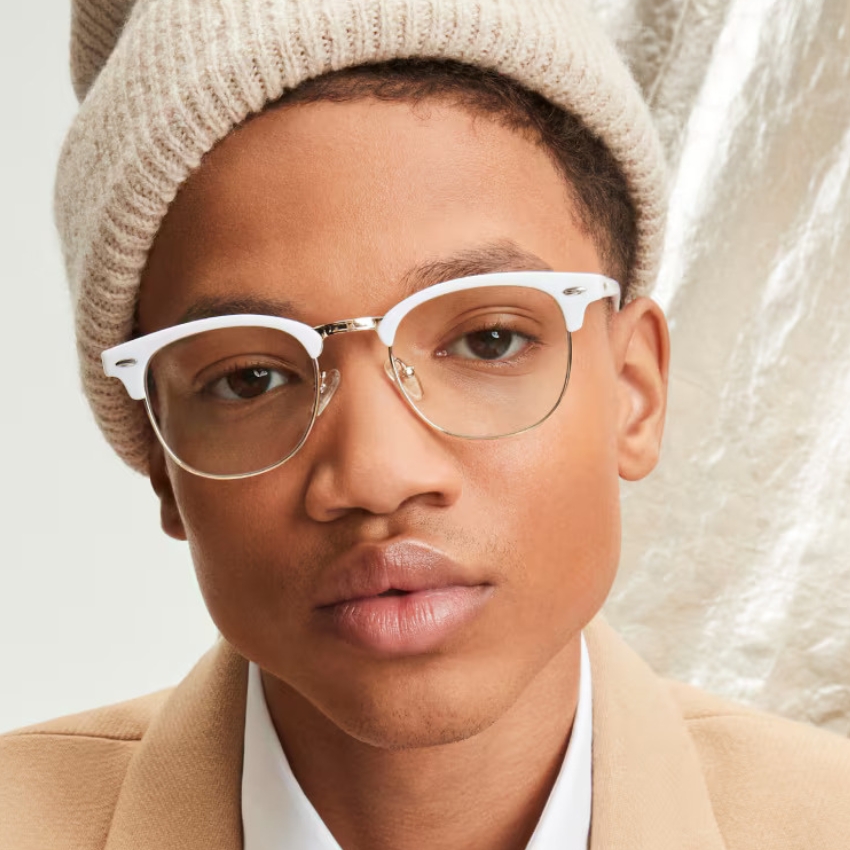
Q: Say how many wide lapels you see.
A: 2